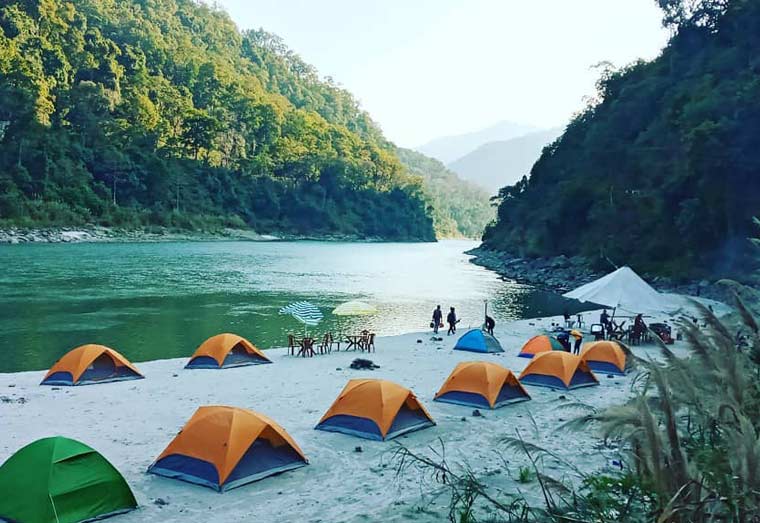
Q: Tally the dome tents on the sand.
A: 10